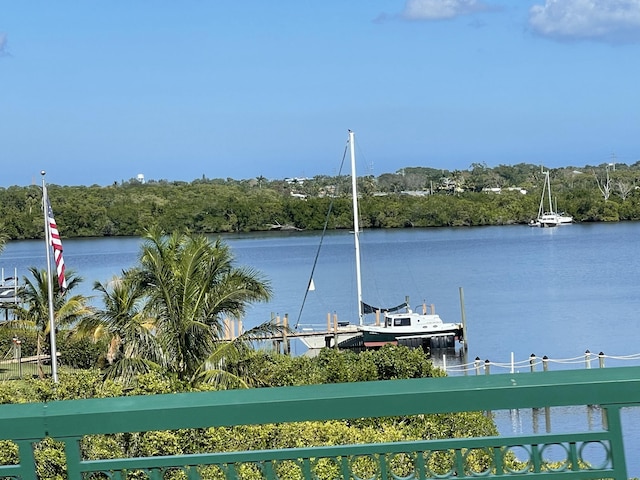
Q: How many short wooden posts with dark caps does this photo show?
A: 6